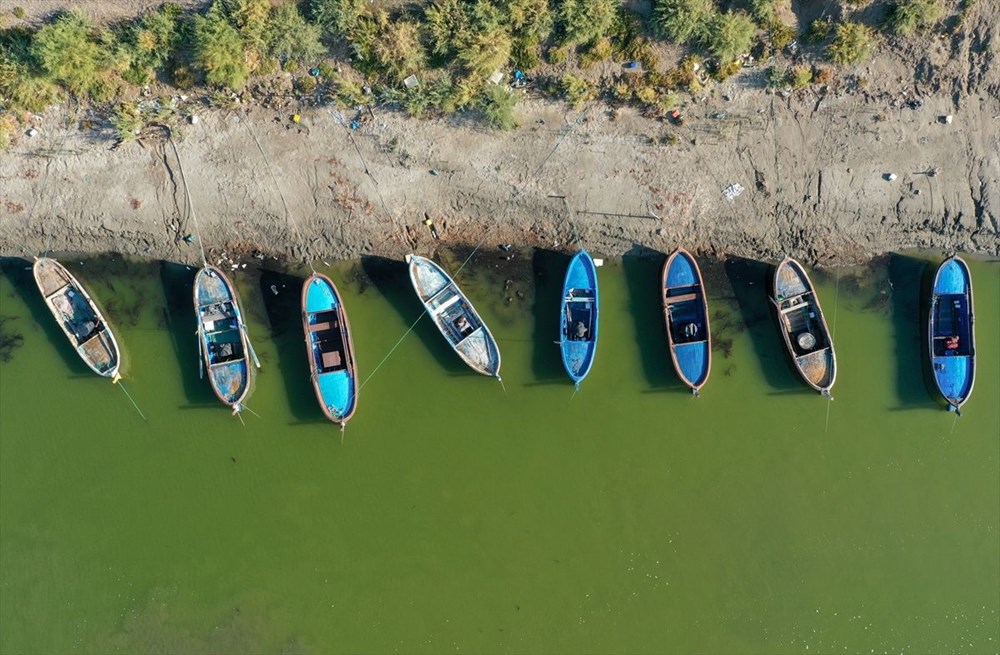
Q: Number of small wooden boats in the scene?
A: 8